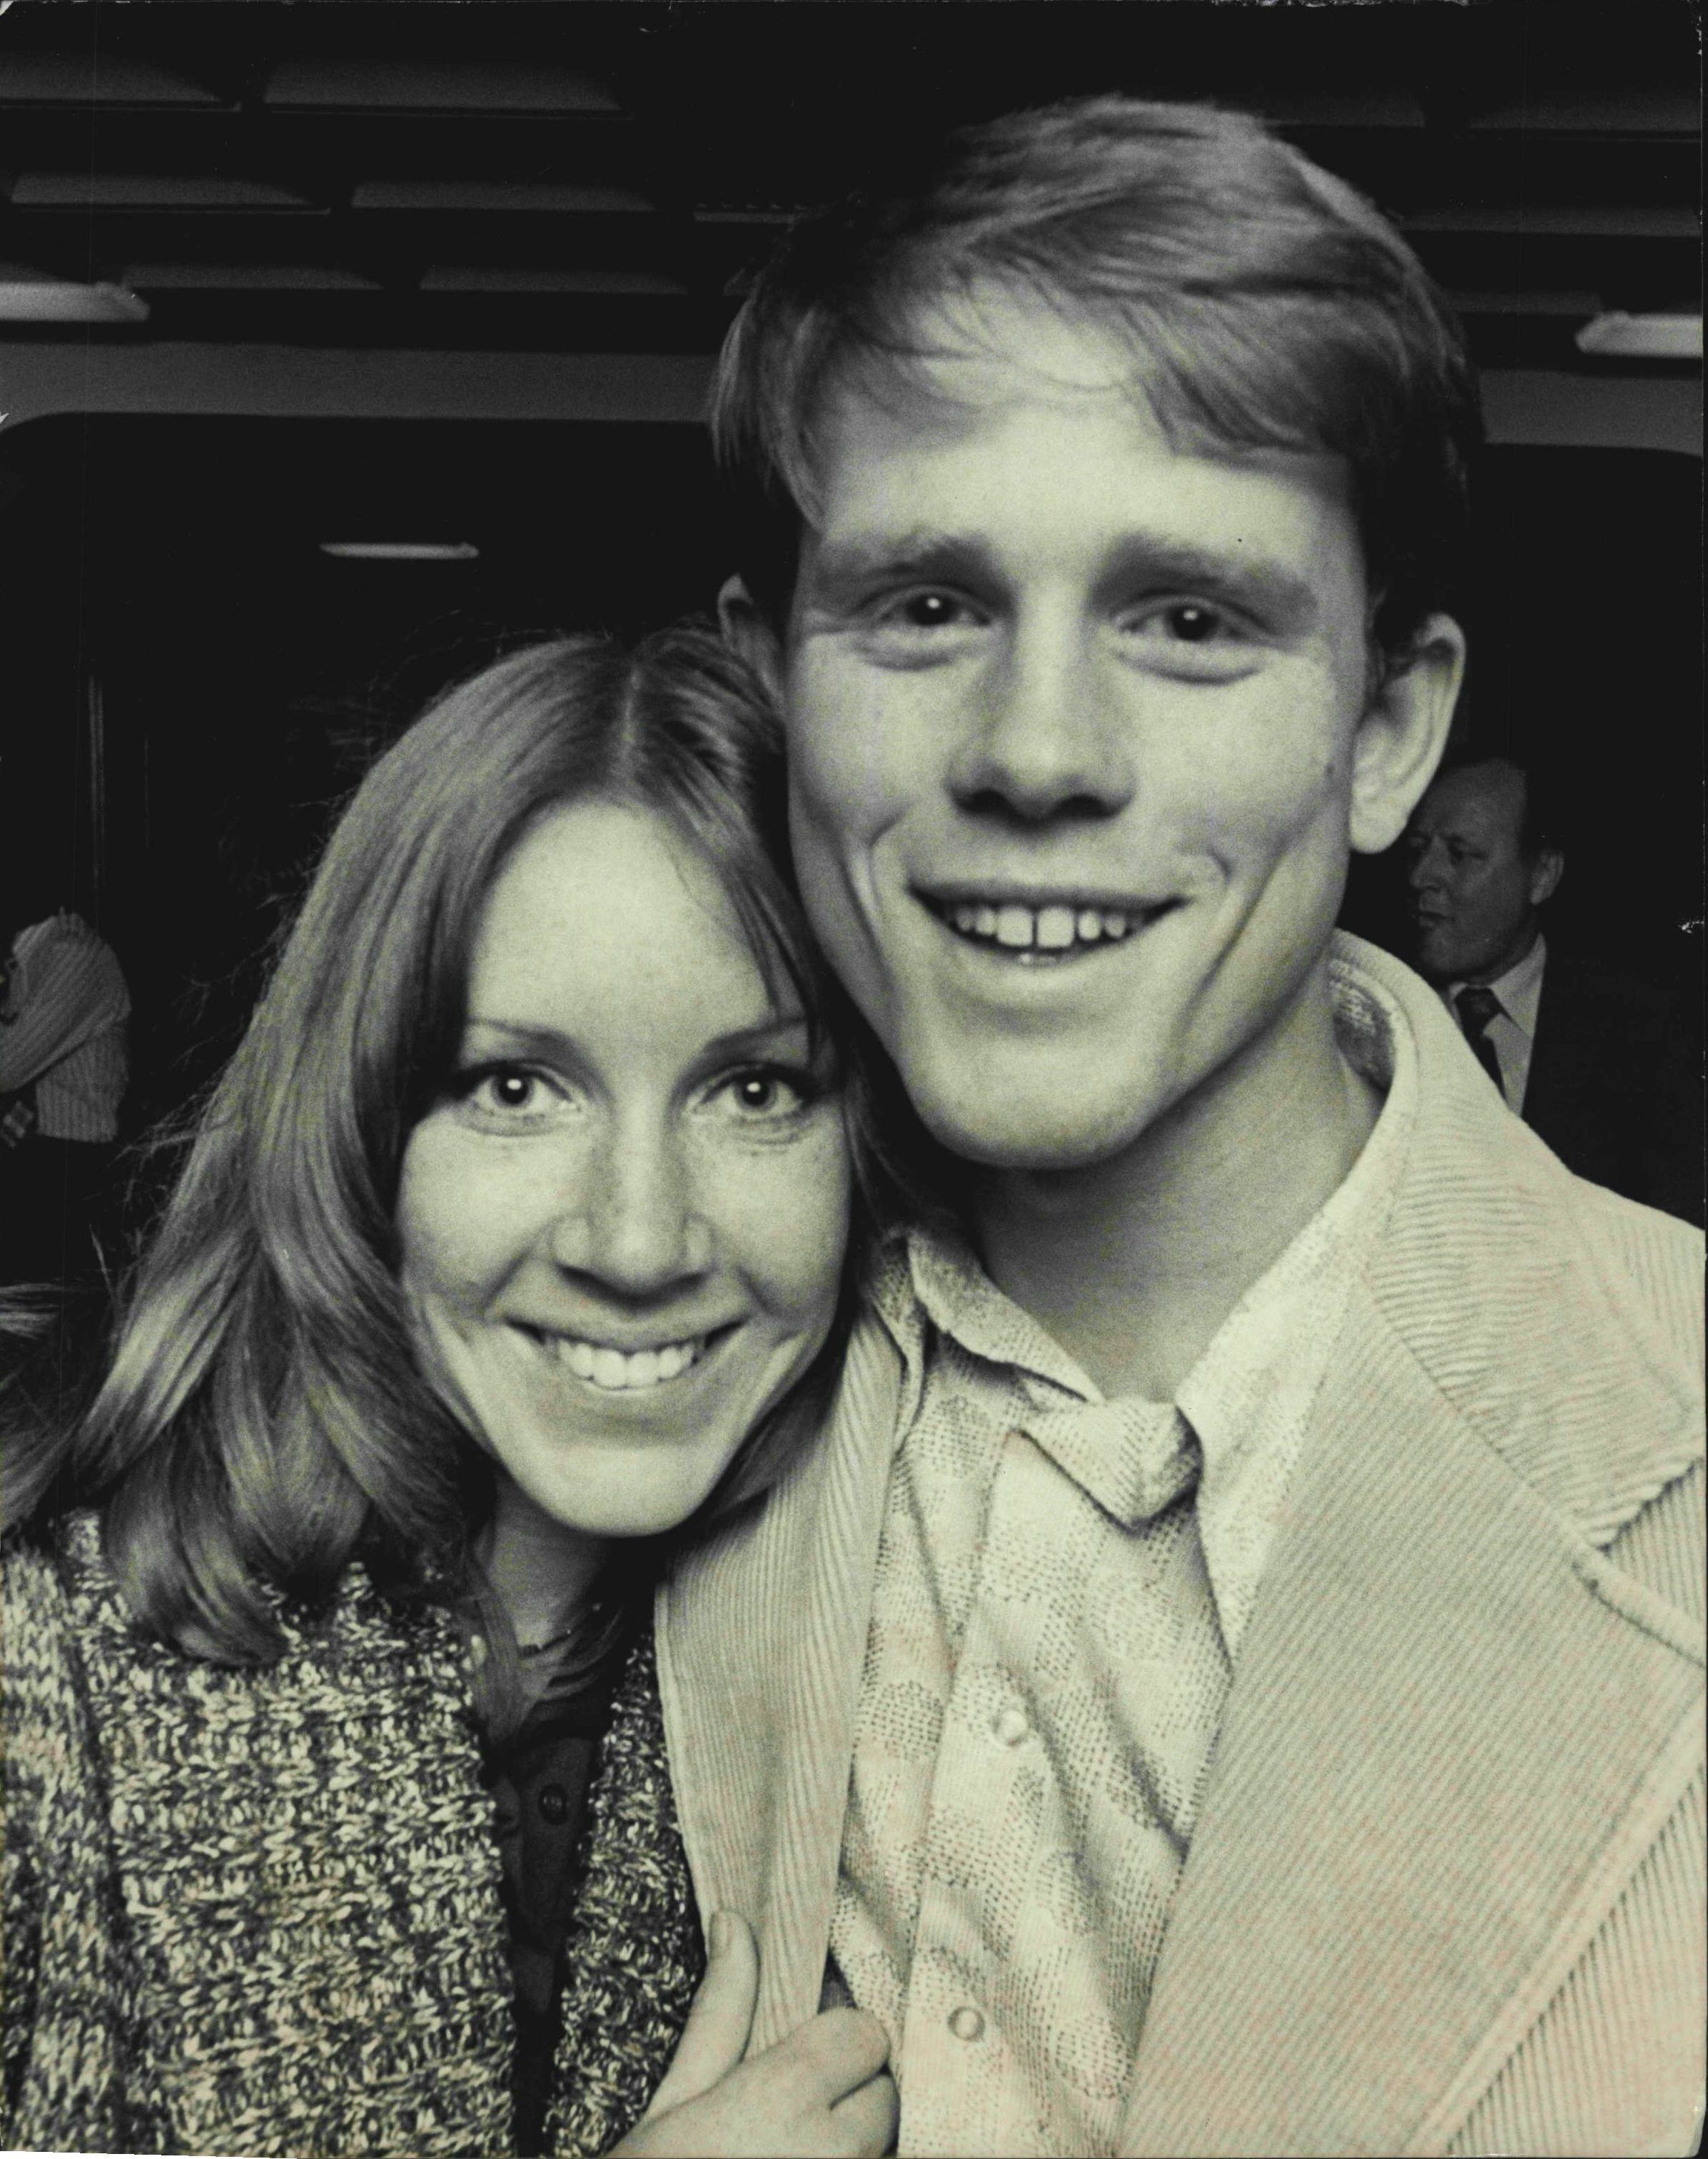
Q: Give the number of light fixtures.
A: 3